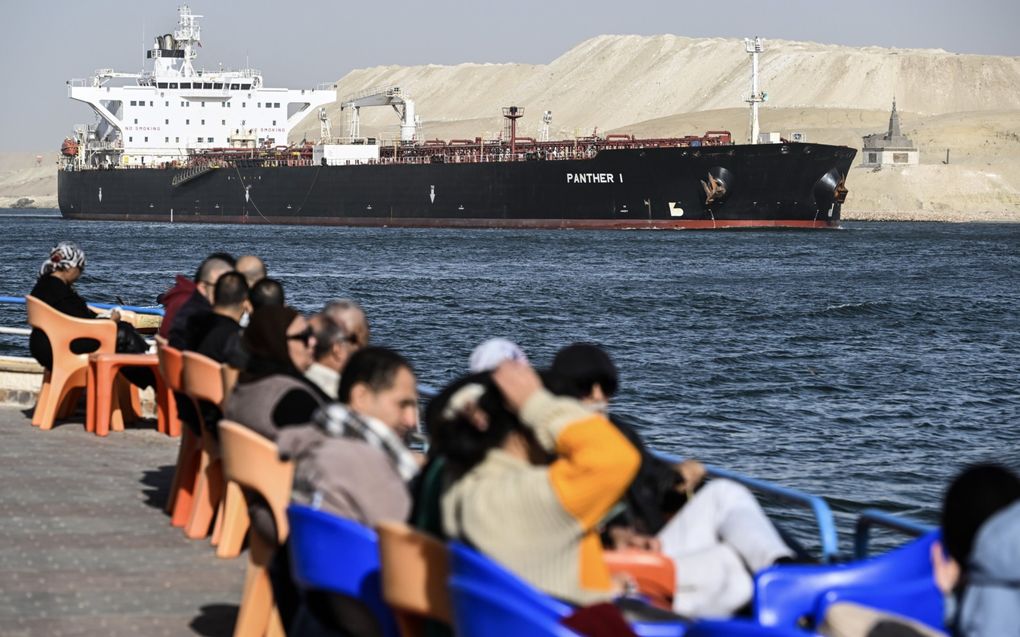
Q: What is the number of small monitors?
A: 0